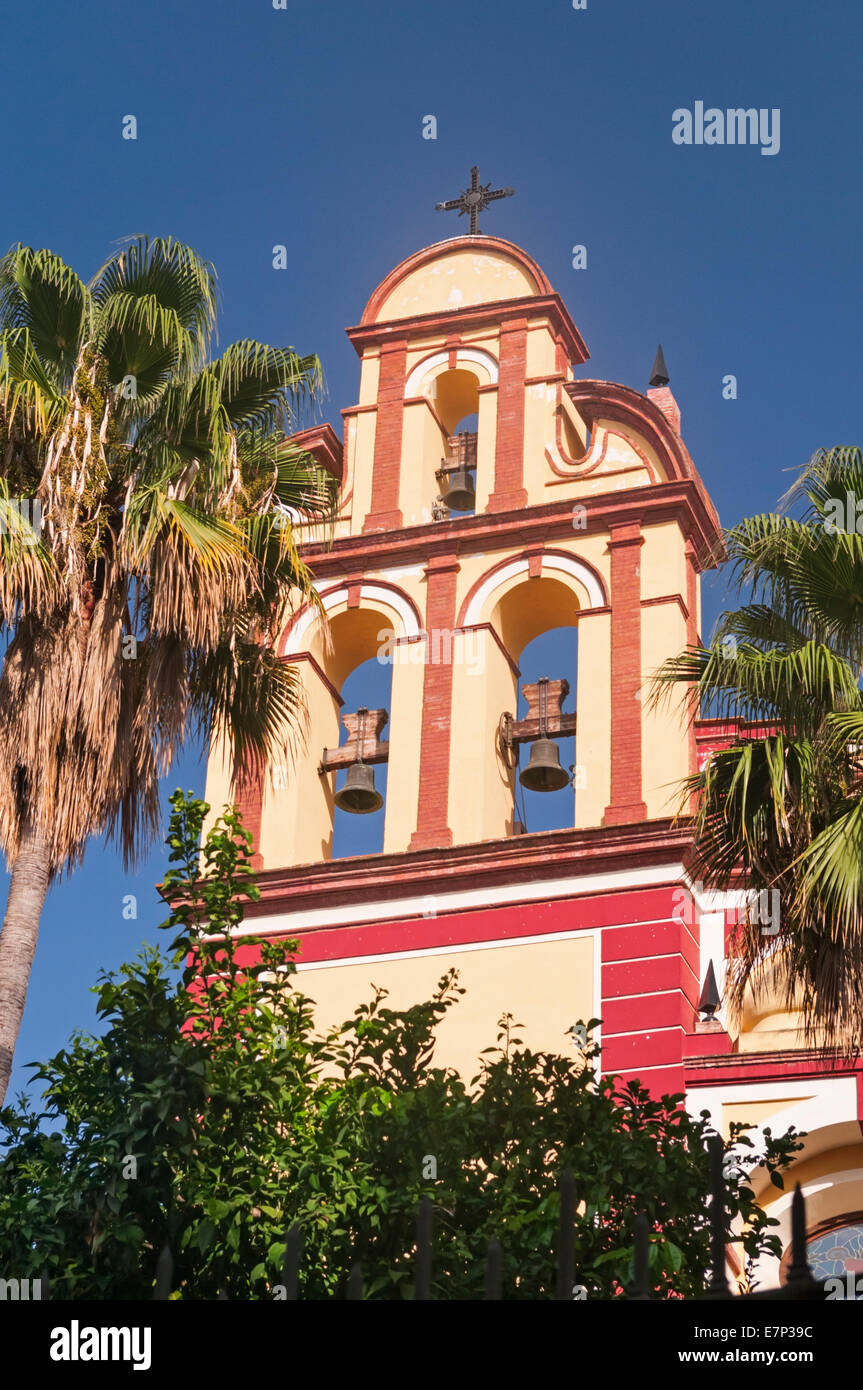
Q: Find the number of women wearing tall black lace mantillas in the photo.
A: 0